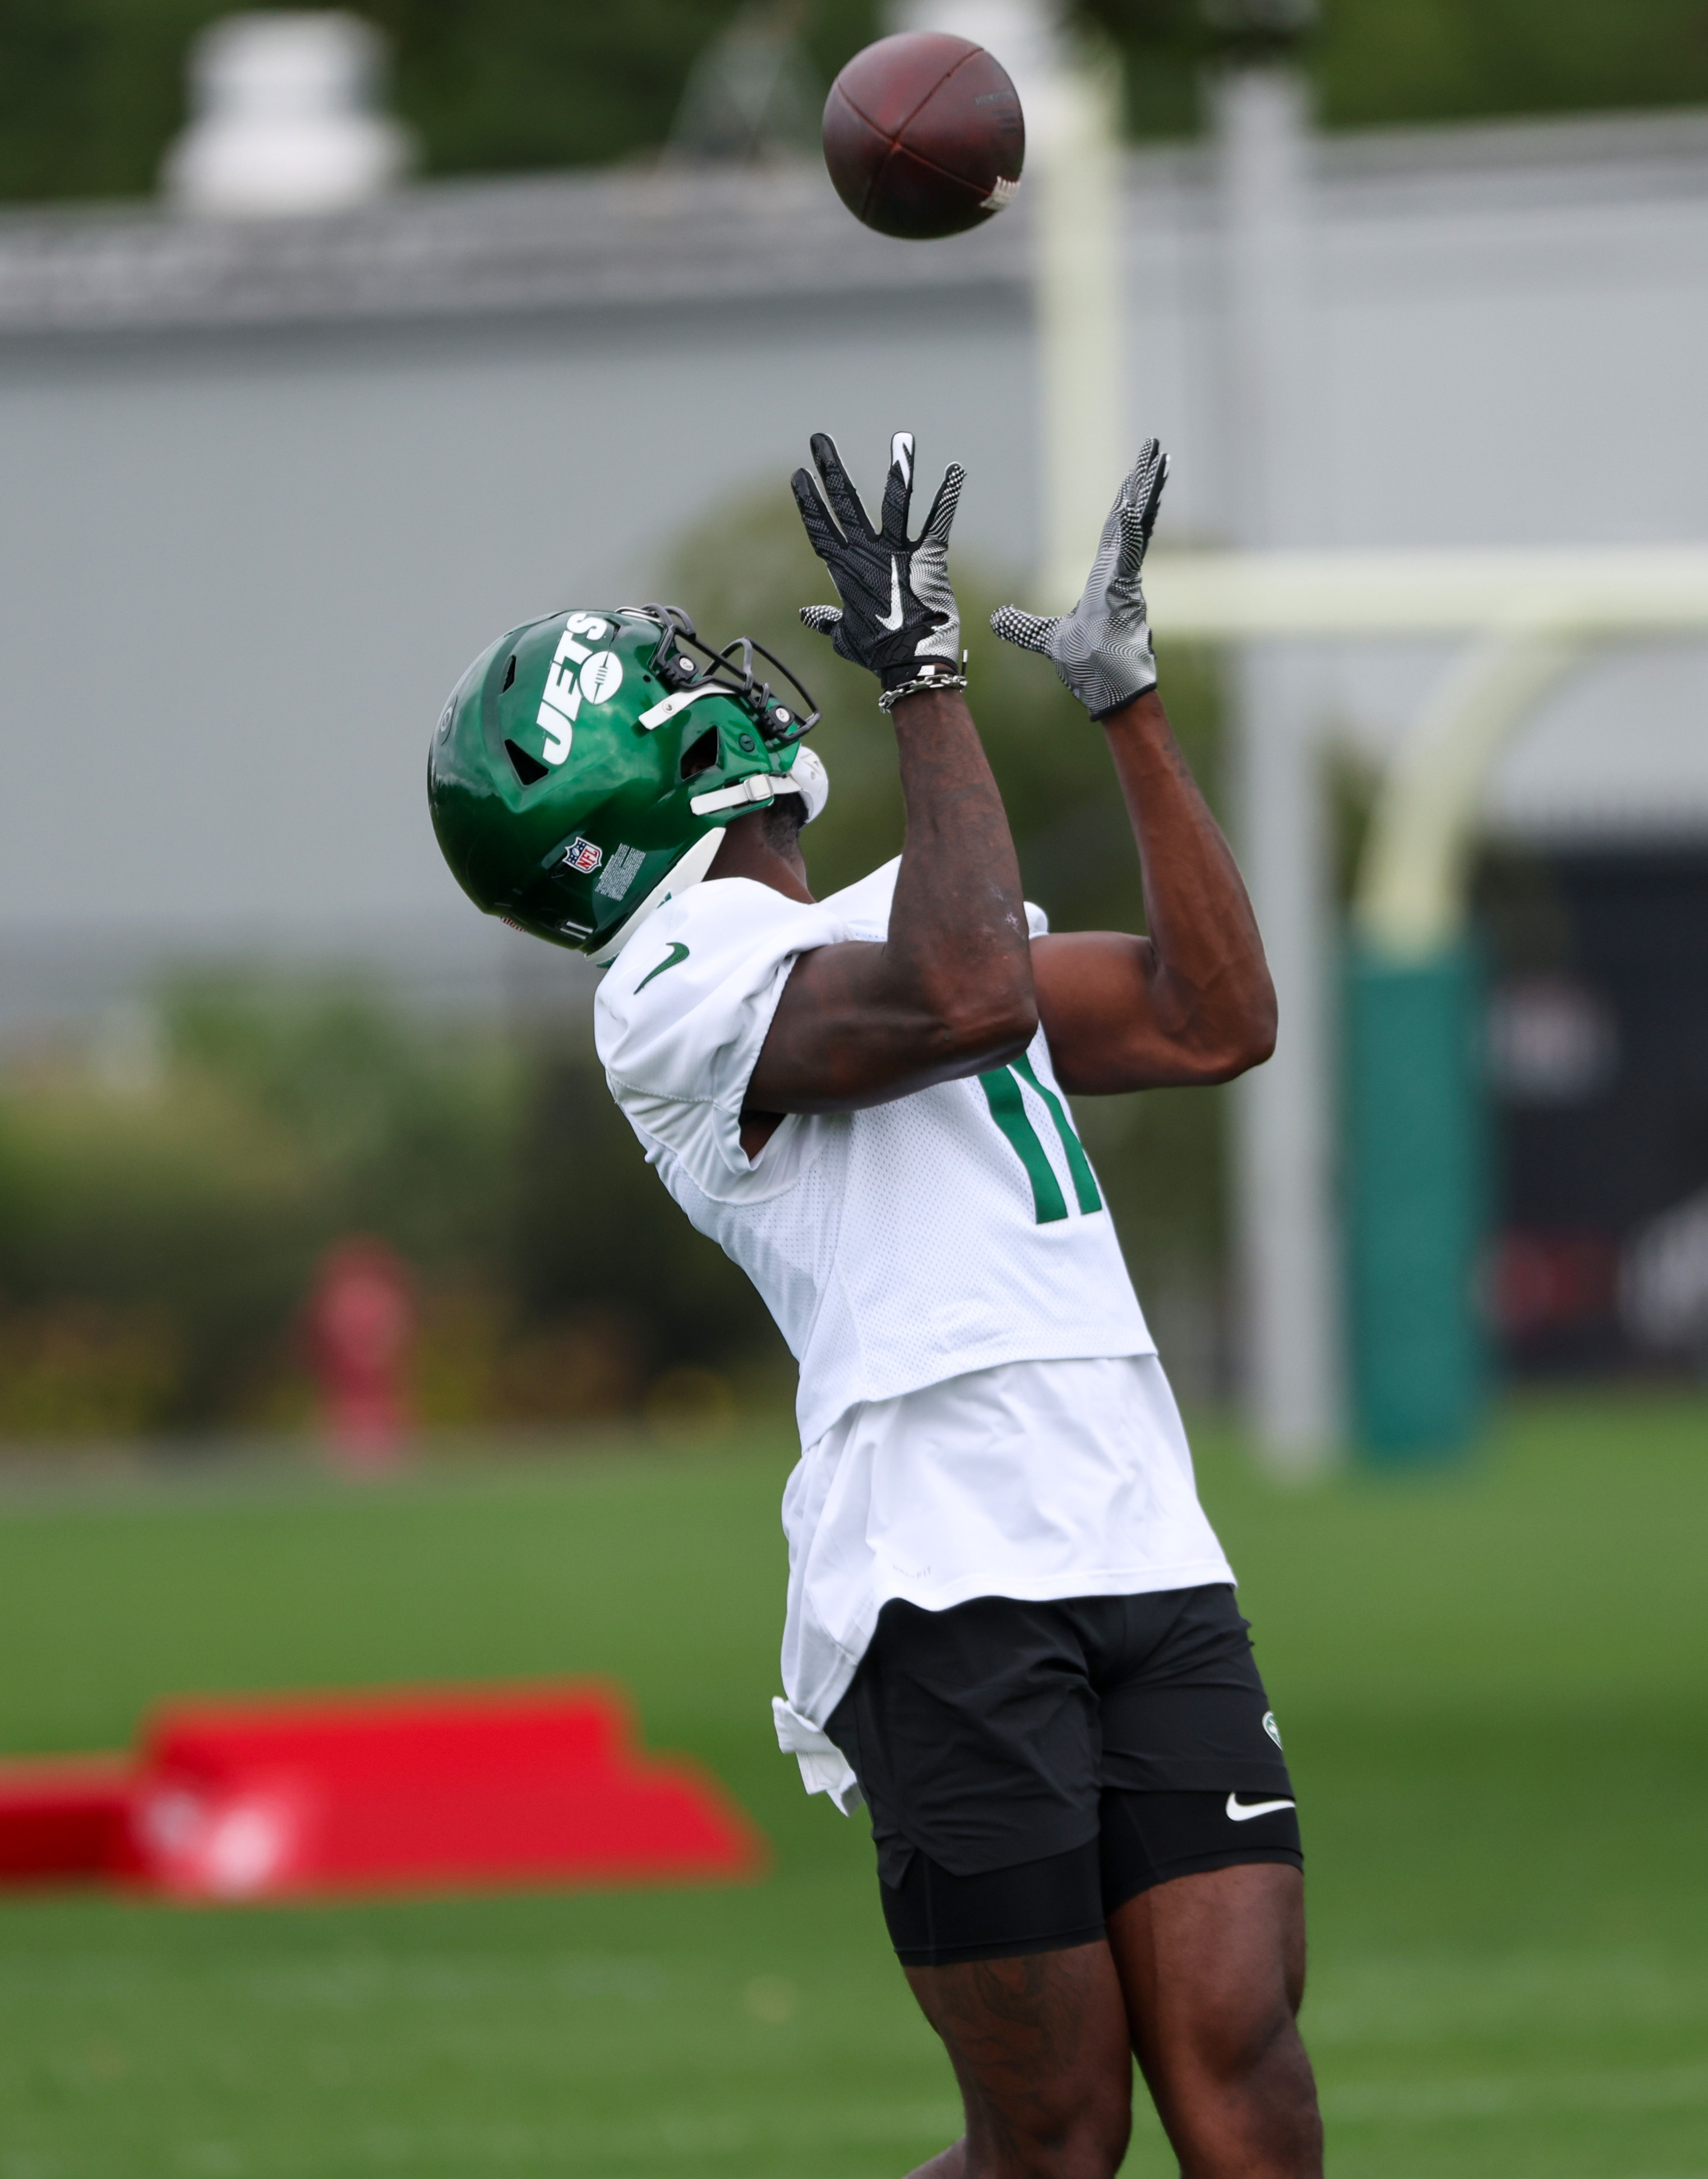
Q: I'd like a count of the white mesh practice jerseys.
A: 1